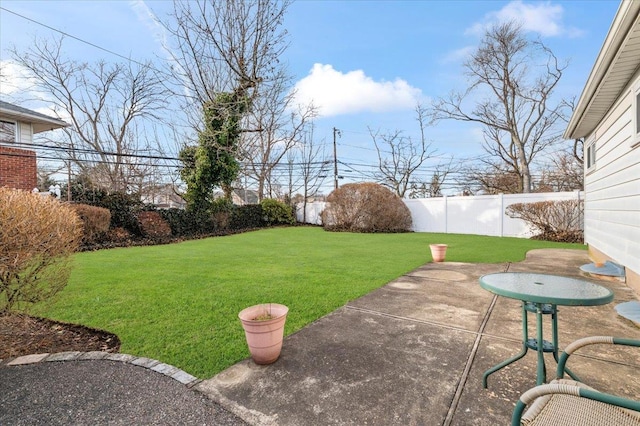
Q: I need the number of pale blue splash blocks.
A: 2